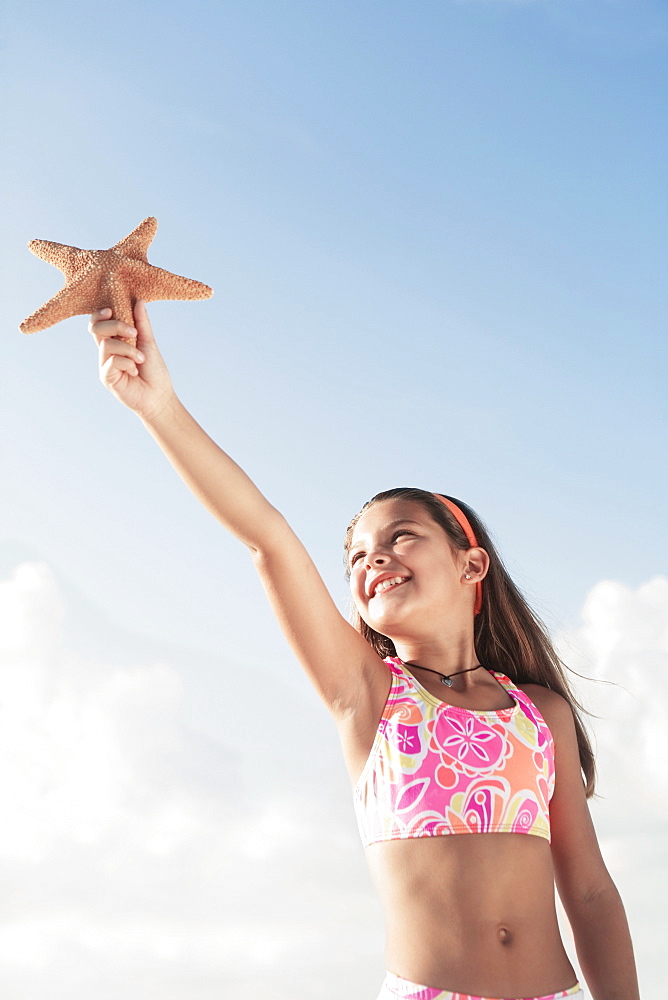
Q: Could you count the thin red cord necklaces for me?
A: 0